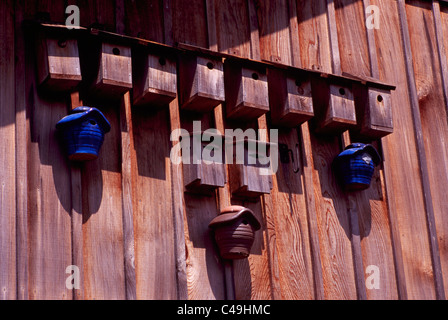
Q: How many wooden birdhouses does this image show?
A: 10